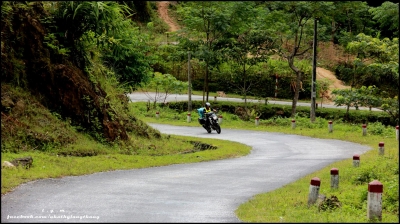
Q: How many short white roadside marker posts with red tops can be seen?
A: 13